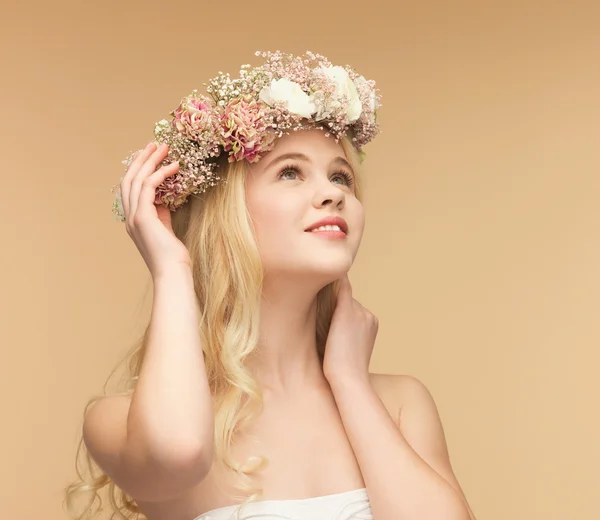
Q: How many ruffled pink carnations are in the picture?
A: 3